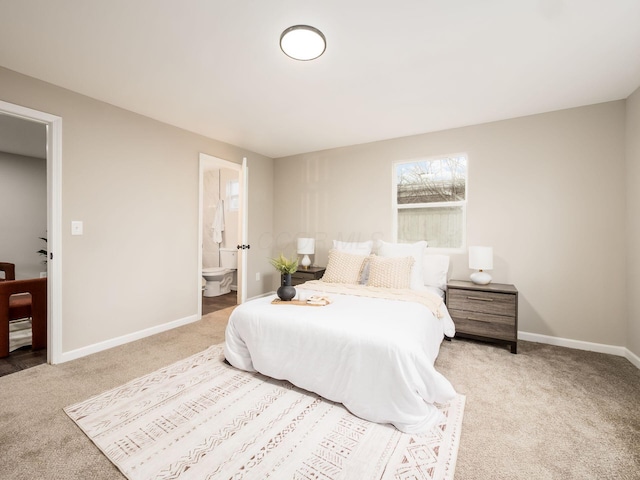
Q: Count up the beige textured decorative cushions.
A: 2